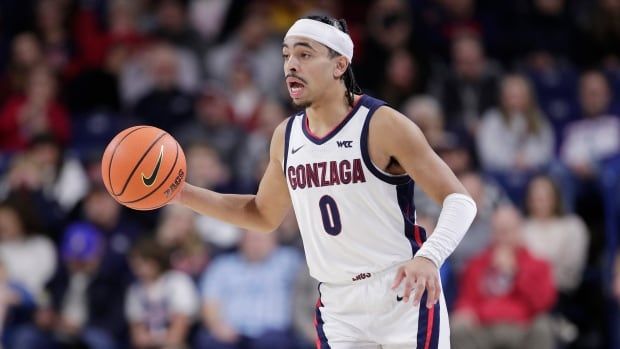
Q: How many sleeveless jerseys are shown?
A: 1